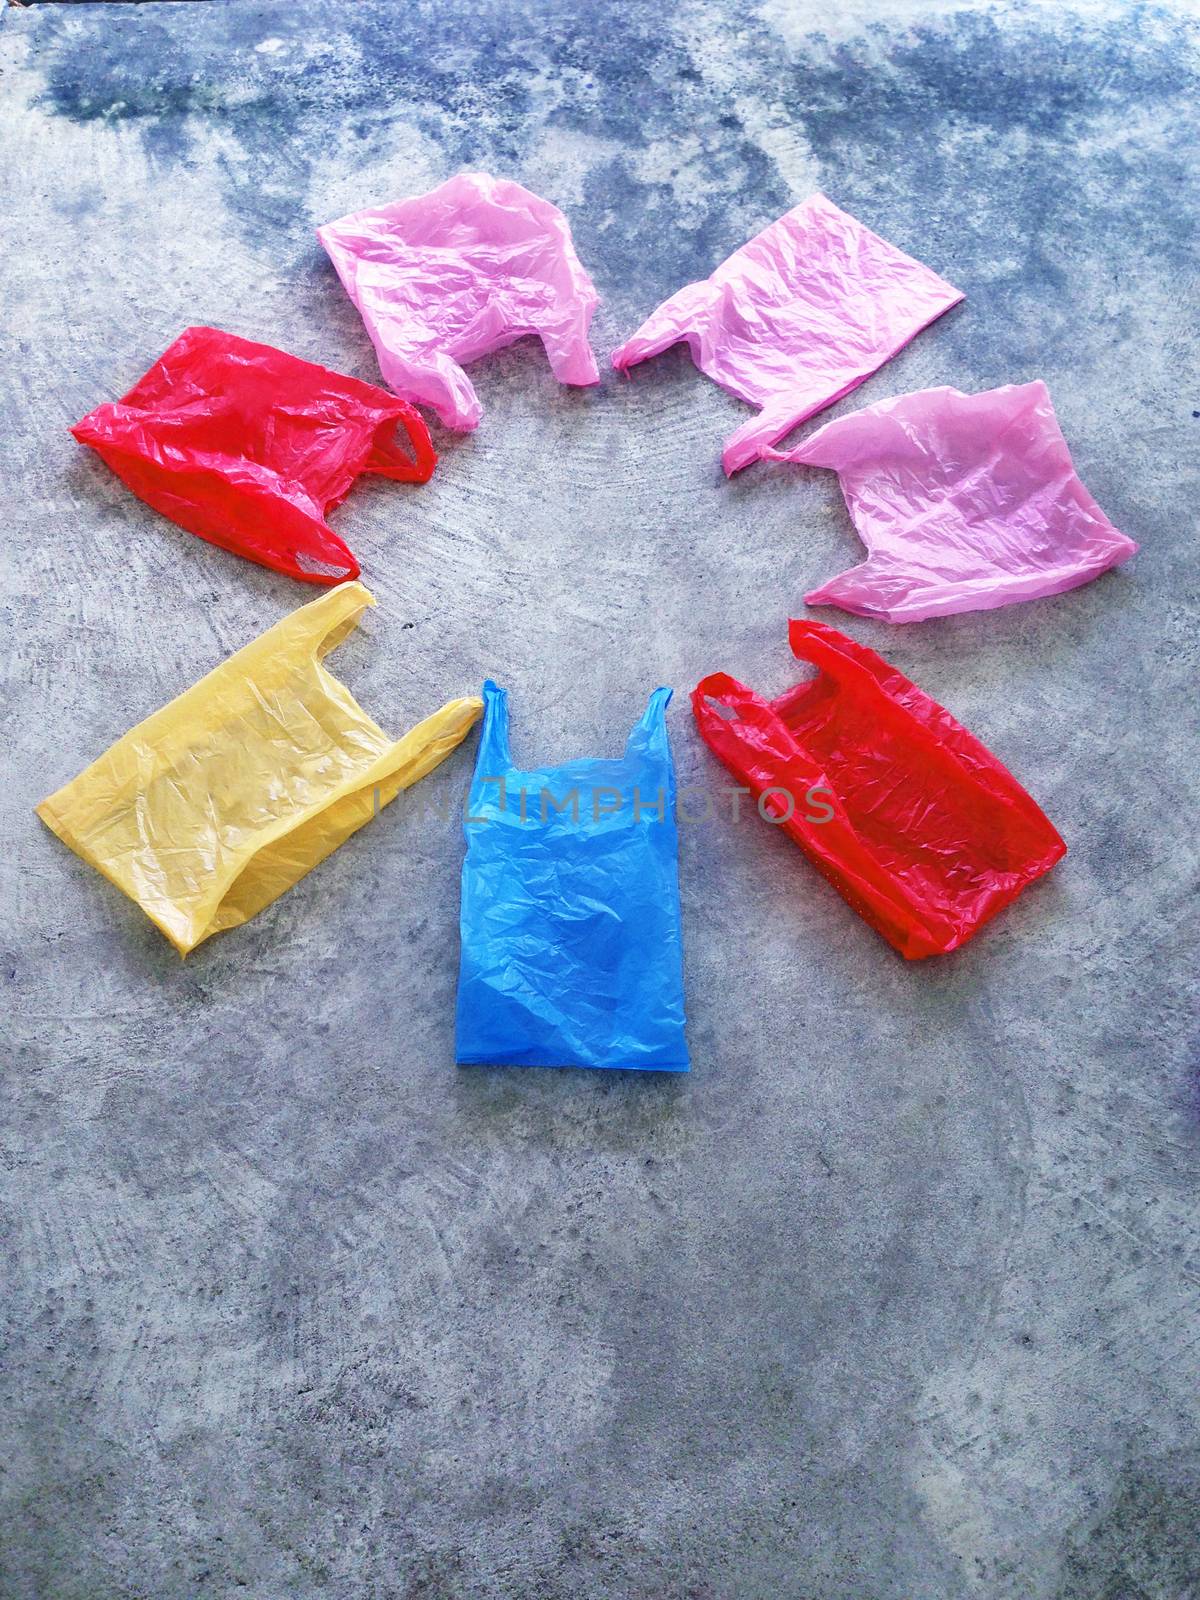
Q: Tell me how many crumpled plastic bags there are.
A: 7